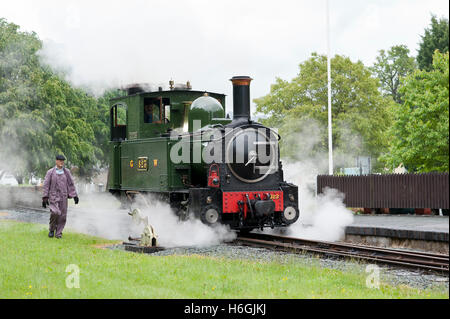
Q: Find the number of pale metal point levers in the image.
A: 1